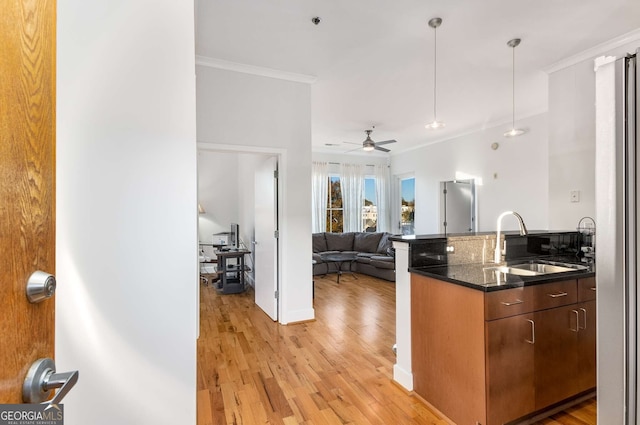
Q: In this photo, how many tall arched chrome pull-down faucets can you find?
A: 1